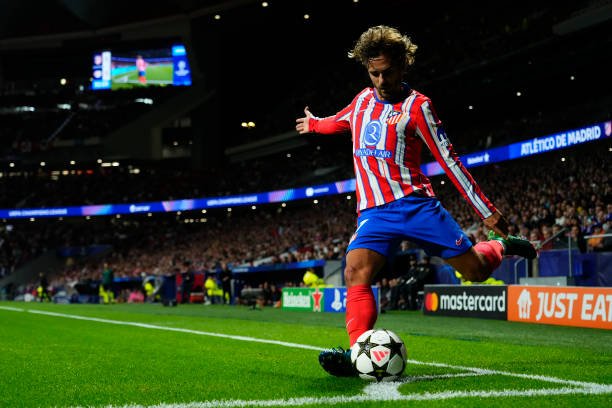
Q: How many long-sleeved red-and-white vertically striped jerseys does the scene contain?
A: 1